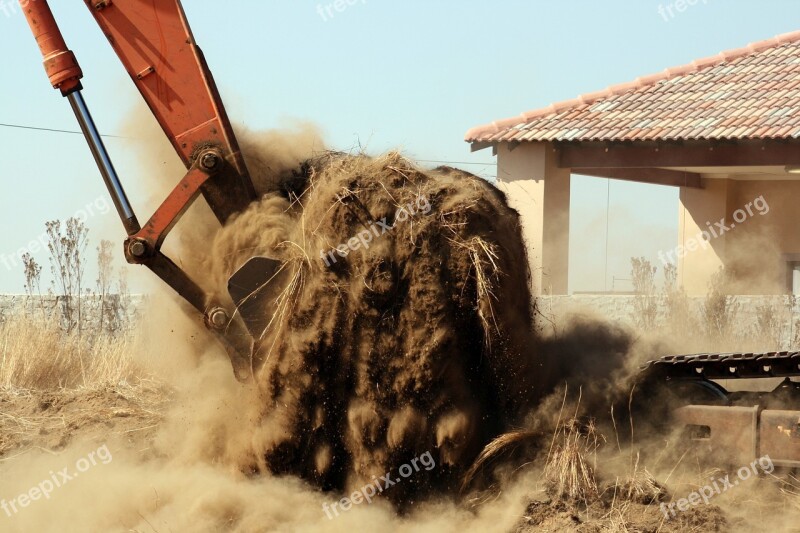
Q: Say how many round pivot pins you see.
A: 3